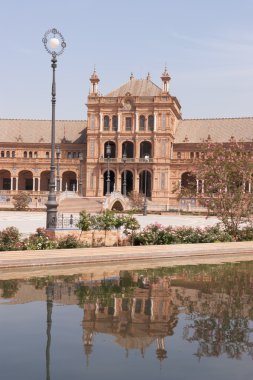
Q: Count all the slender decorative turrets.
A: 2